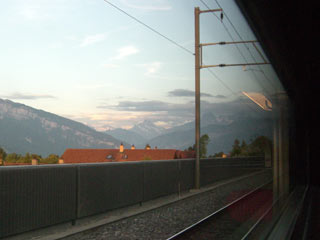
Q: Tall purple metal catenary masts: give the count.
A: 0